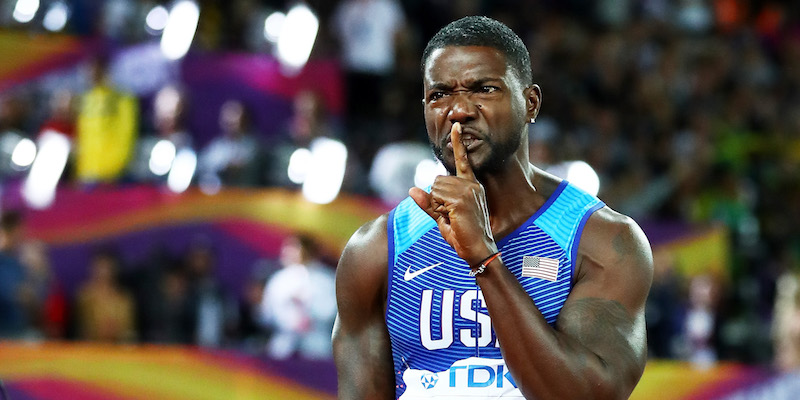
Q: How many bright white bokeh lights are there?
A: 14